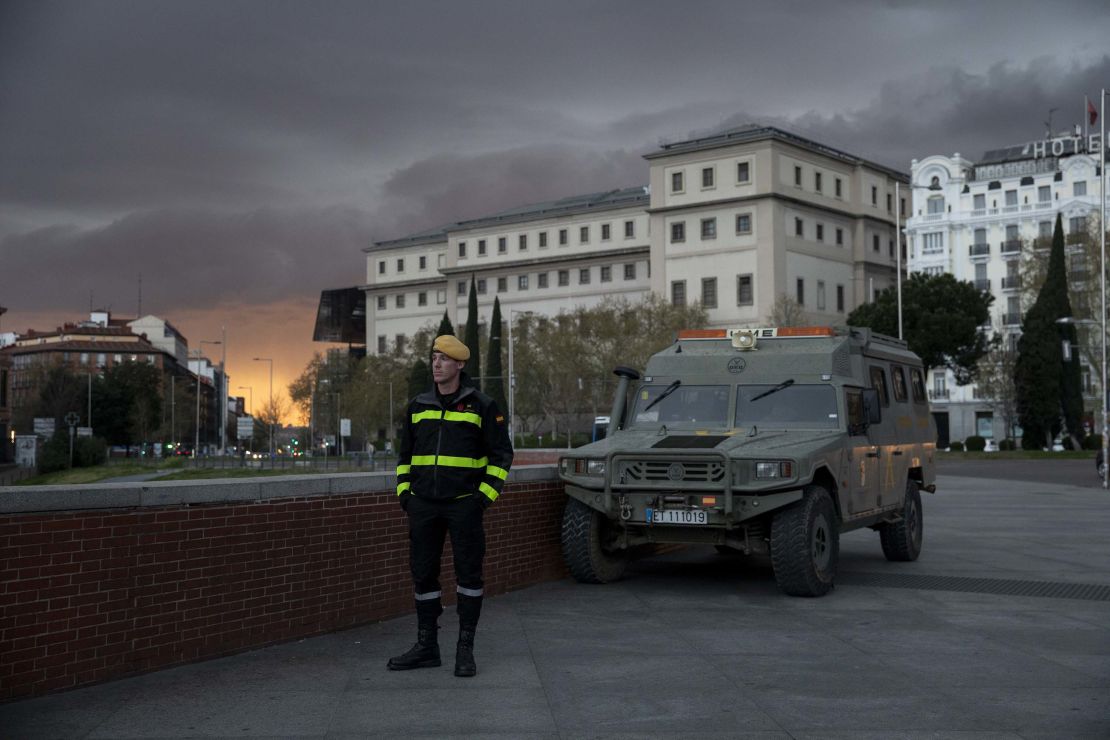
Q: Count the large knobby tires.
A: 3